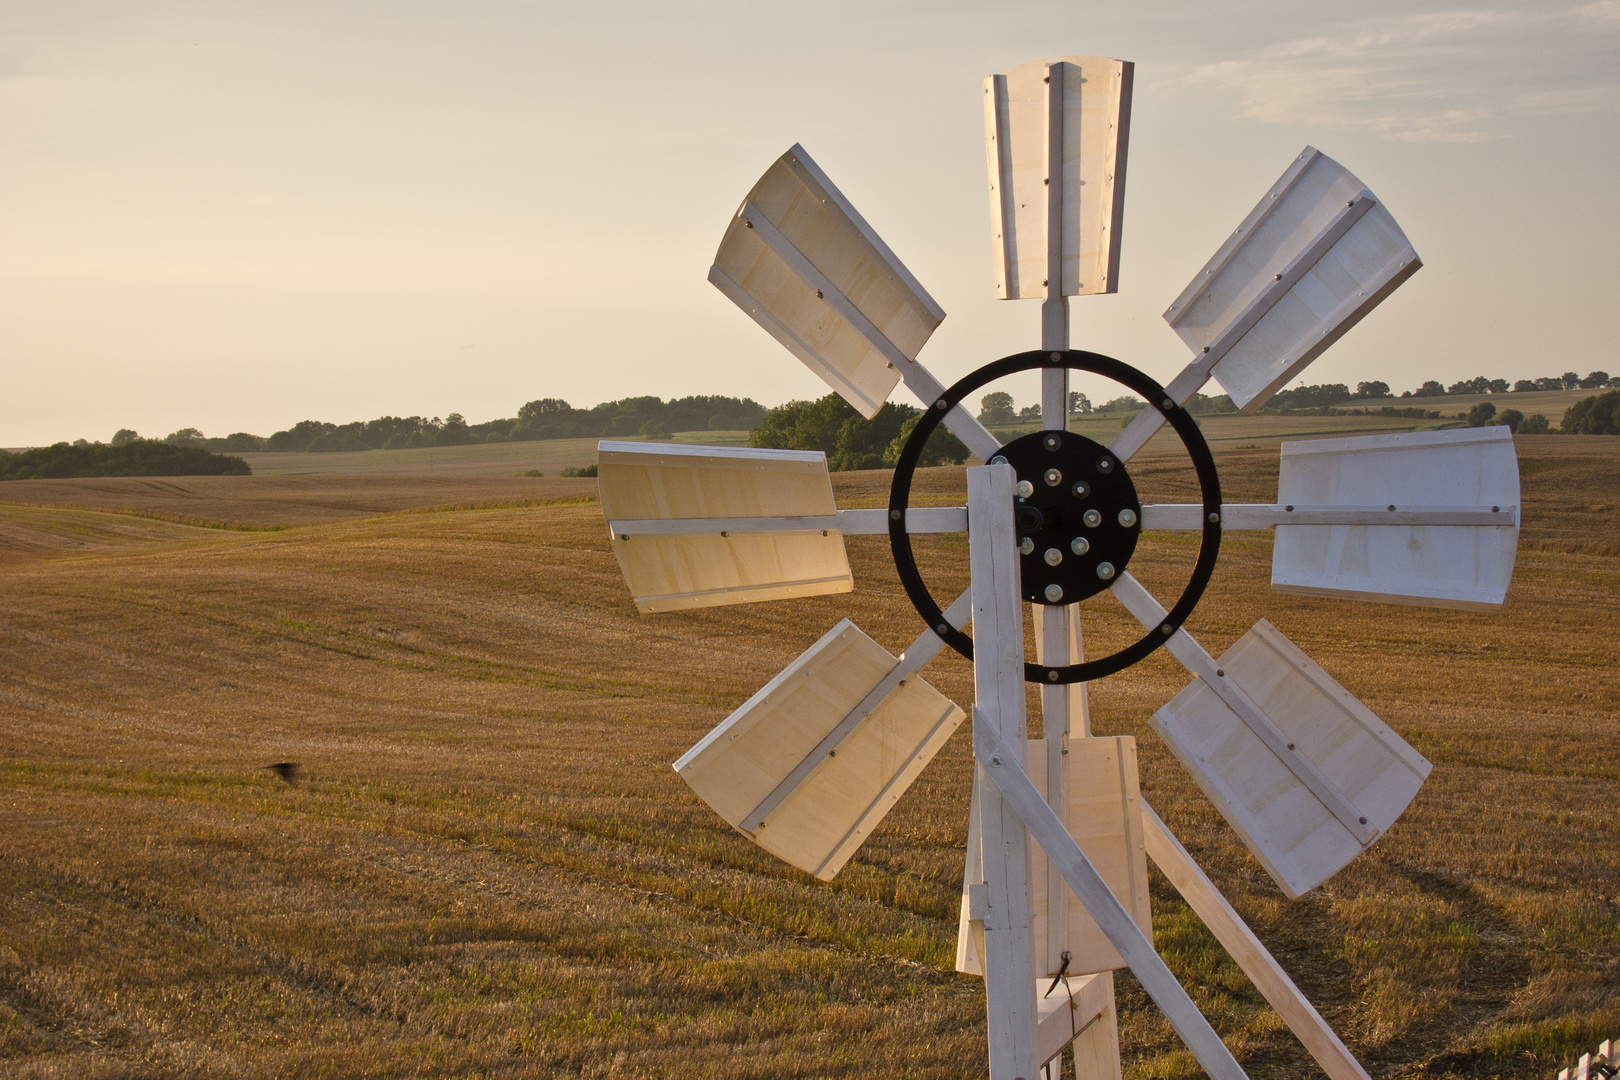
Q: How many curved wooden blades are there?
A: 8